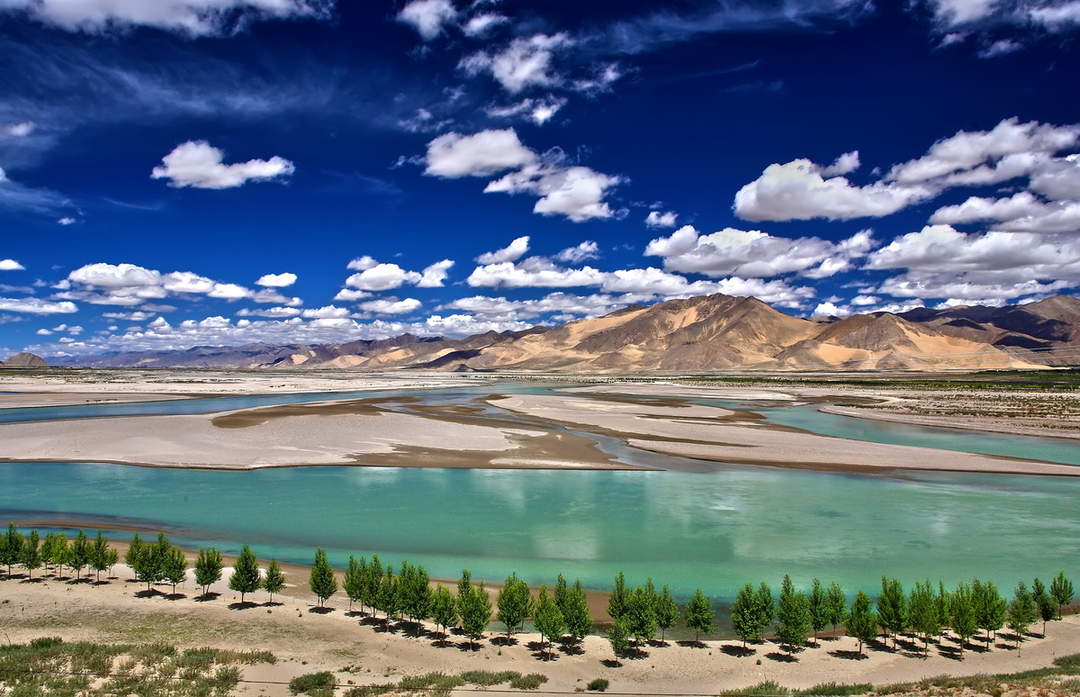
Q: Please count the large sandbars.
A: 2